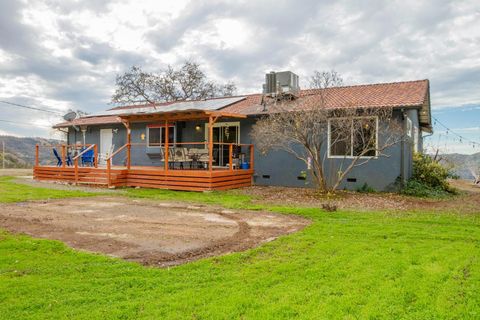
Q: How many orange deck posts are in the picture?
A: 10